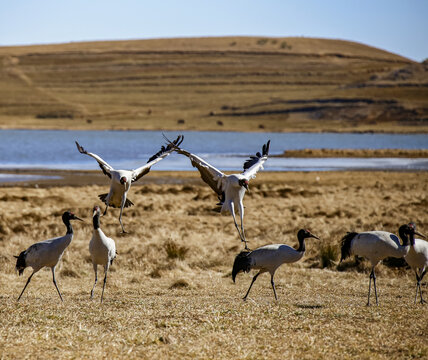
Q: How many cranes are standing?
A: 5